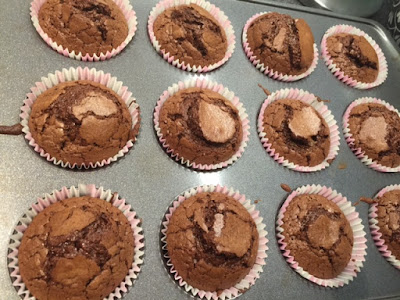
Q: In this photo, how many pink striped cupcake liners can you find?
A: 12